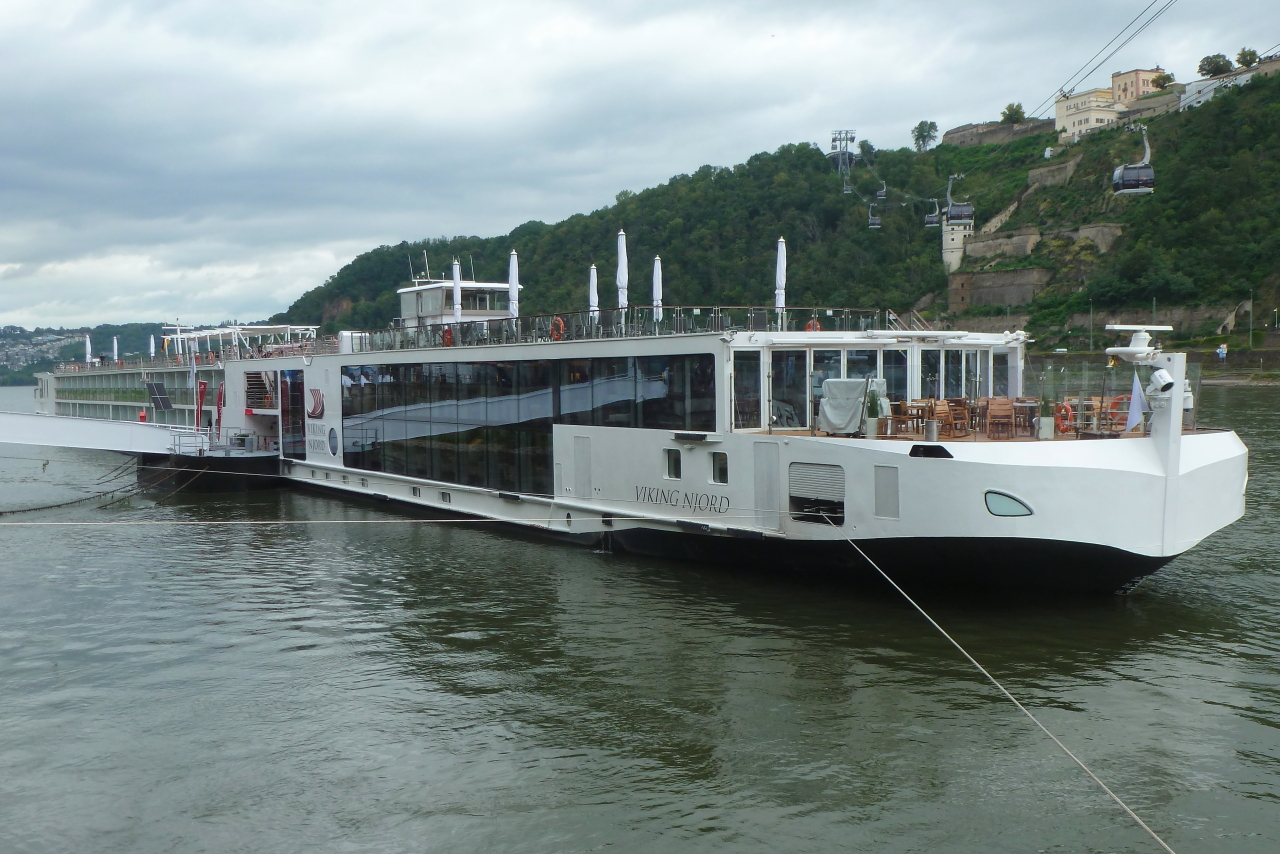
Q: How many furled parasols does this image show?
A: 9